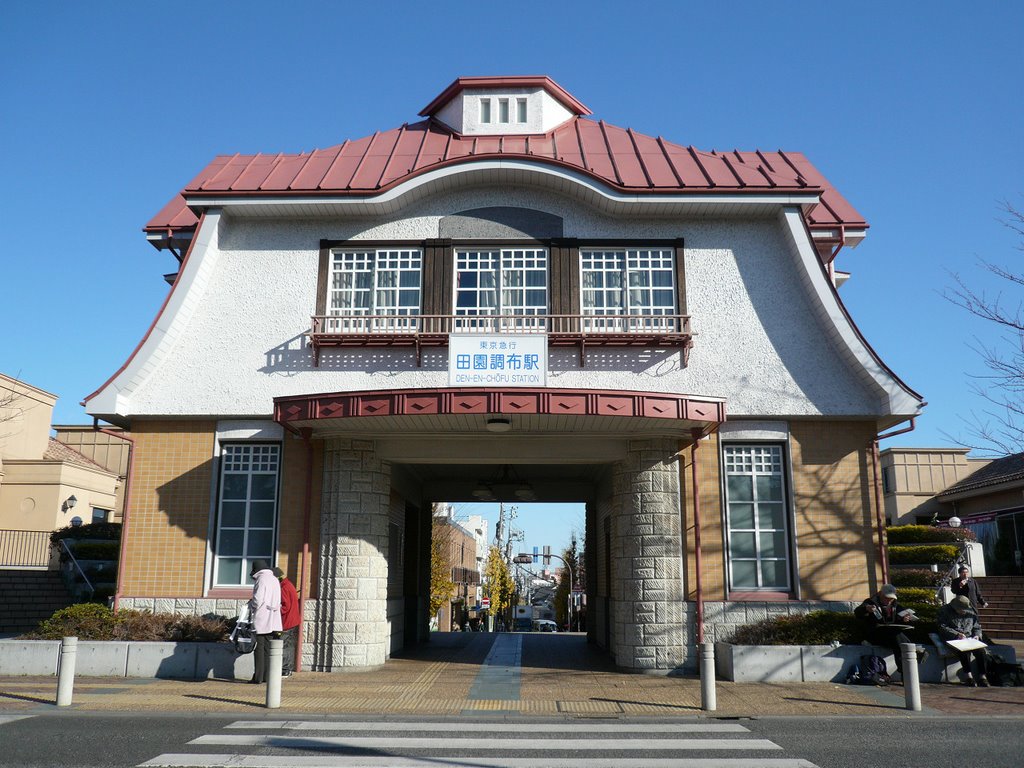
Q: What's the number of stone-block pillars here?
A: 2